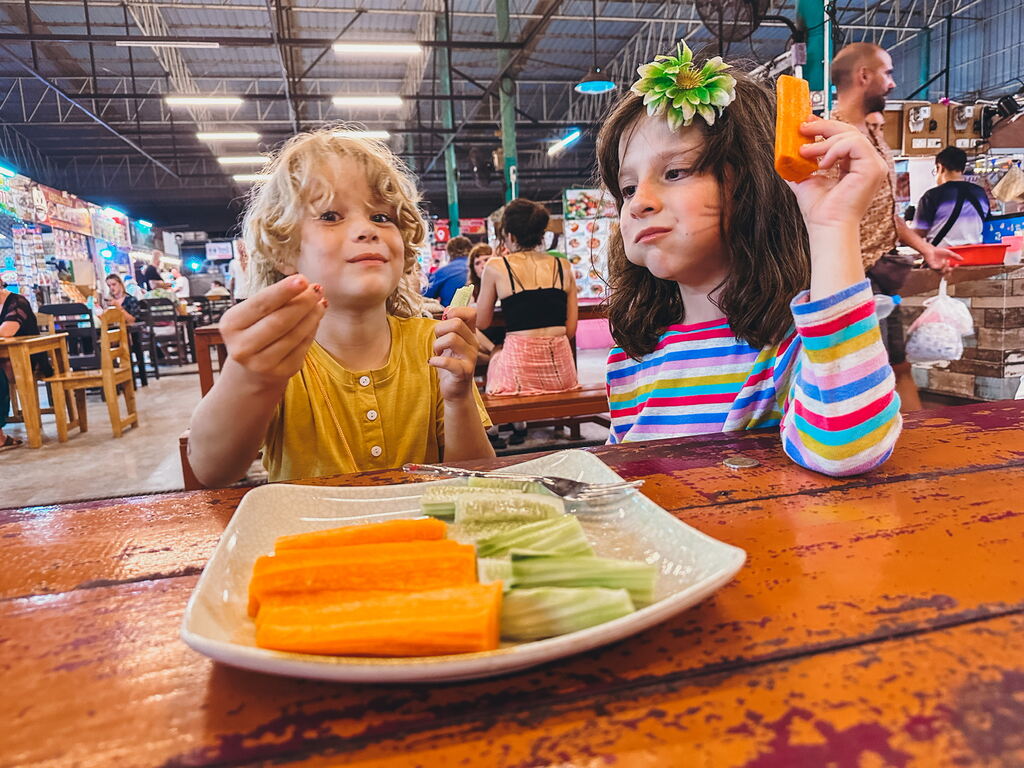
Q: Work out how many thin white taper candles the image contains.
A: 0